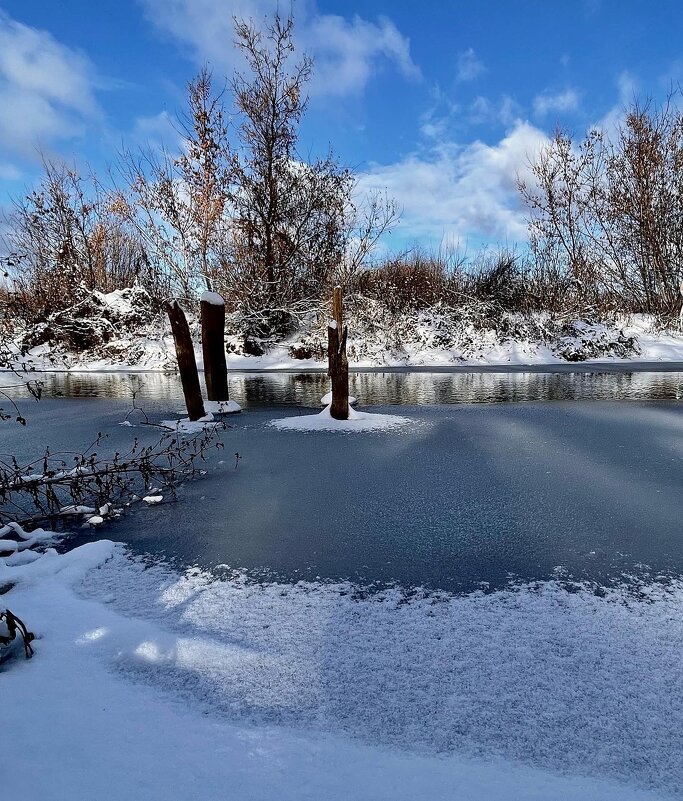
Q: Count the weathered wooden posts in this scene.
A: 3